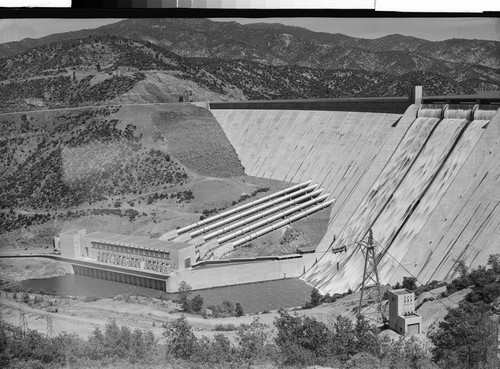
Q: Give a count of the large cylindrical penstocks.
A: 5